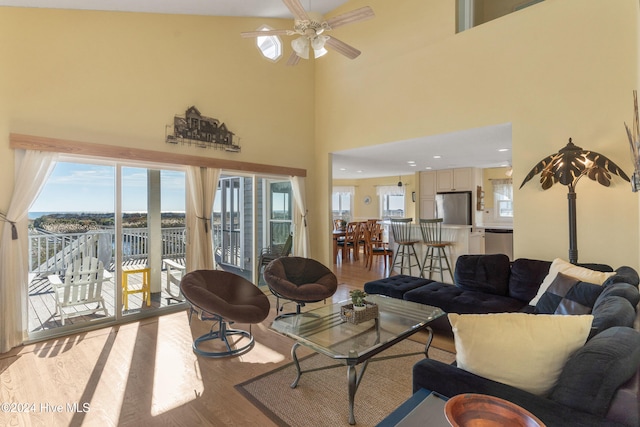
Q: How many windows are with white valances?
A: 3